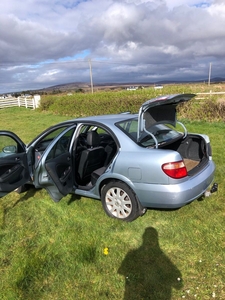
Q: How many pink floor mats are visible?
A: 0